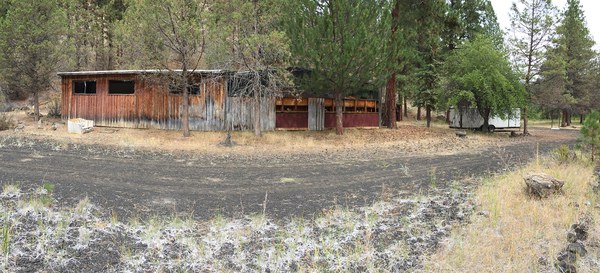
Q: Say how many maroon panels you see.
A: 2